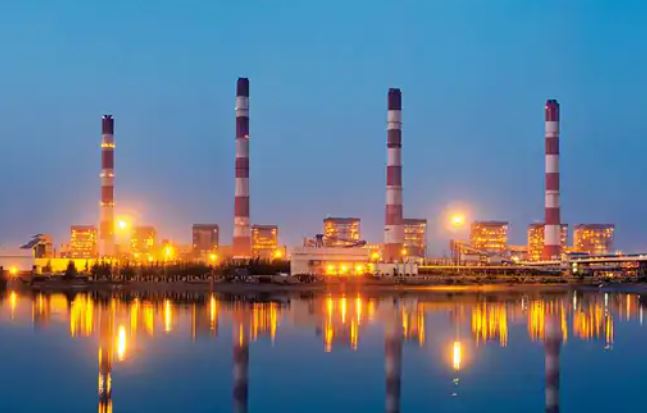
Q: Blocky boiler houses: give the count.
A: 9